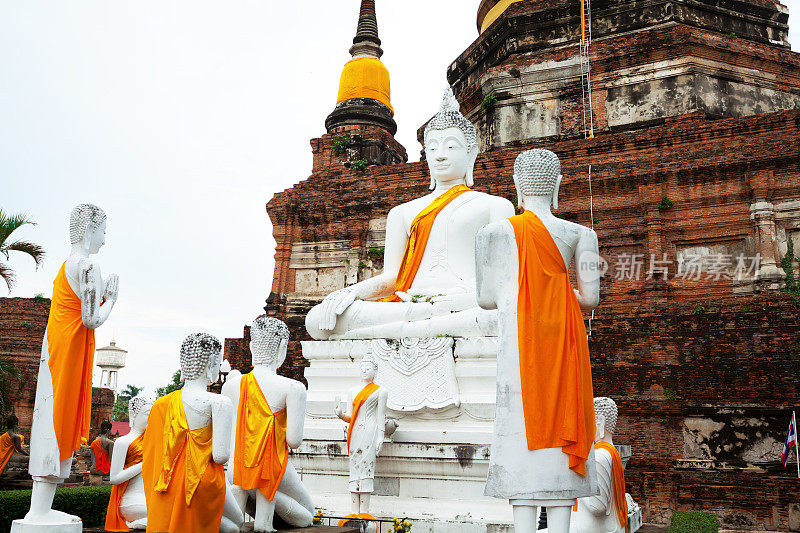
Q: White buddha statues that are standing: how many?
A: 3